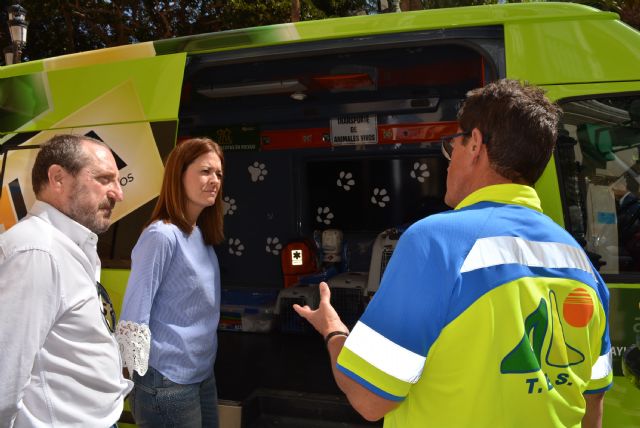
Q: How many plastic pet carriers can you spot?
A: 3